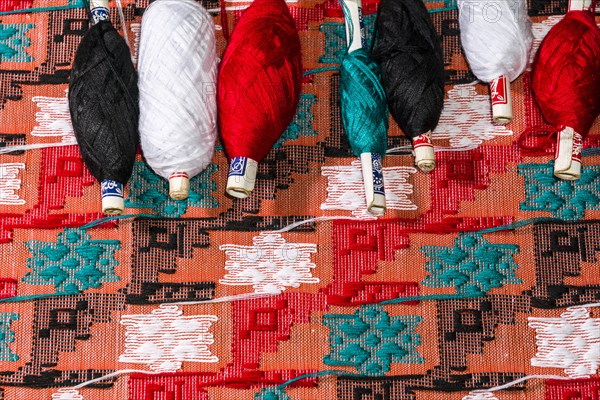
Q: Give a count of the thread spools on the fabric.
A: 7